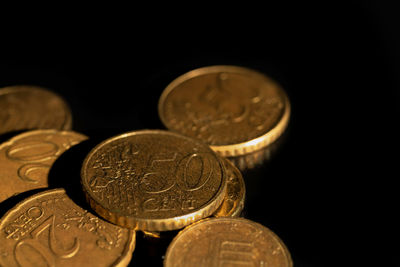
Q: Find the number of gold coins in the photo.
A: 7